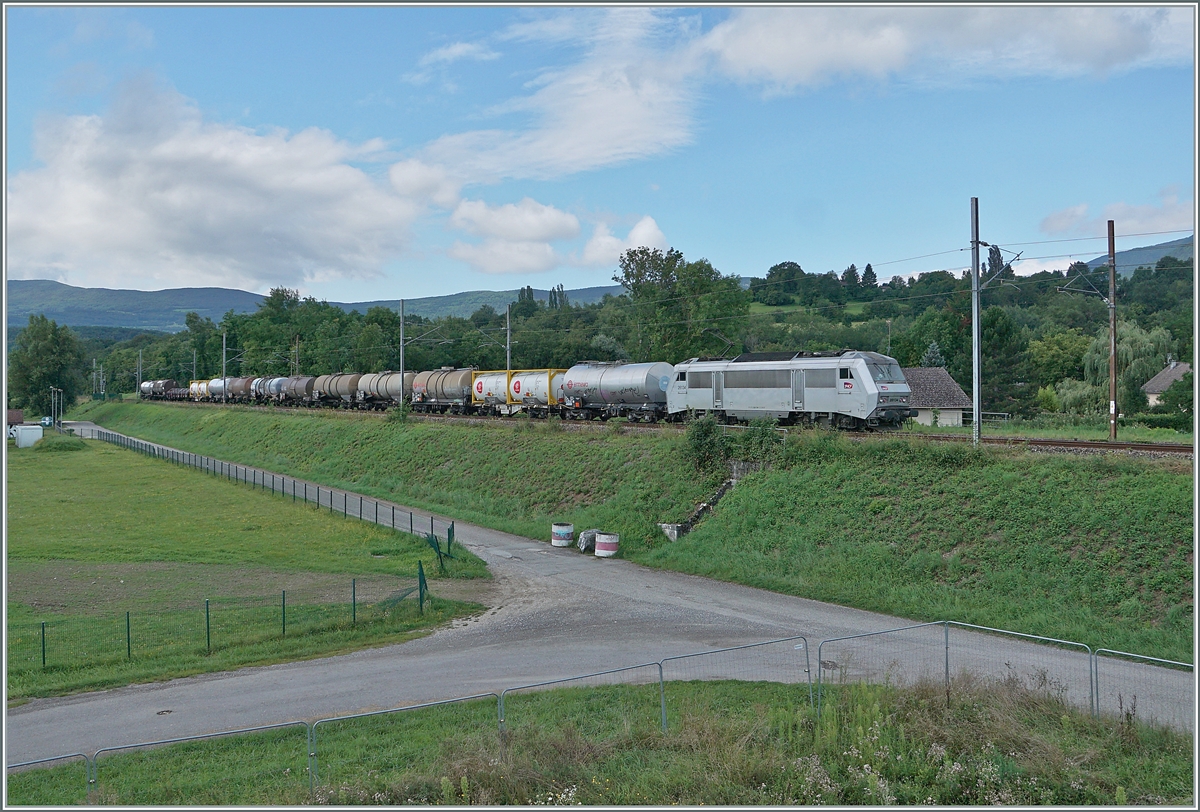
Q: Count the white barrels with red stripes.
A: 2